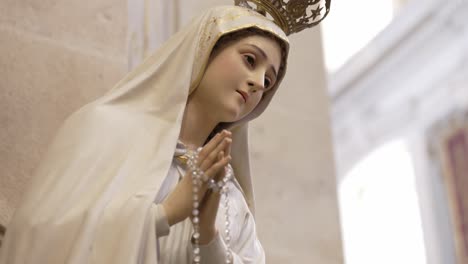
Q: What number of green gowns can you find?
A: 0